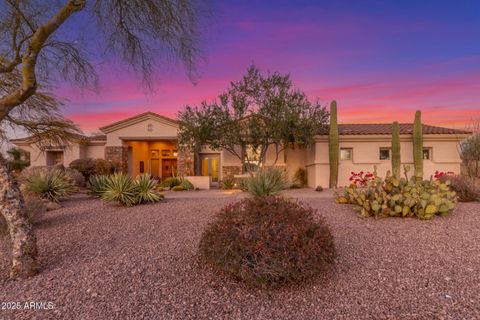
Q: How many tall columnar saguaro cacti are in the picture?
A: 3